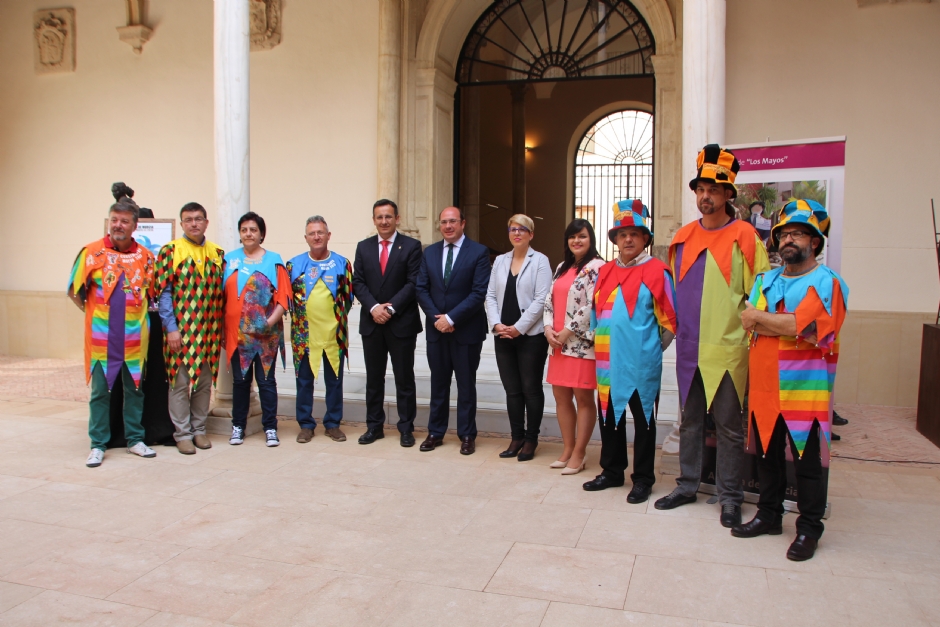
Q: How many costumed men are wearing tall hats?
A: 3